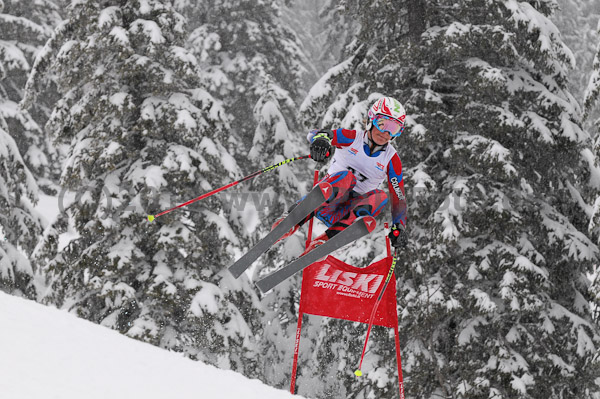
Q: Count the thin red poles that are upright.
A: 2